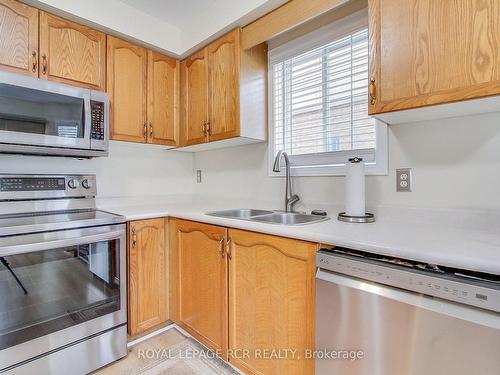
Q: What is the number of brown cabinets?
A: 10